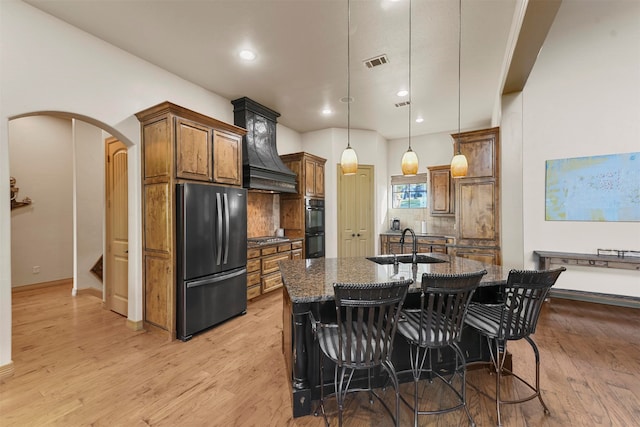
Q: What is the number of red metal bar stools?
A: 0